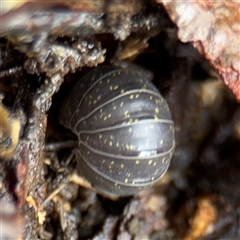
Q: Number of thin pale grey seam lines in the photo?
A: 5